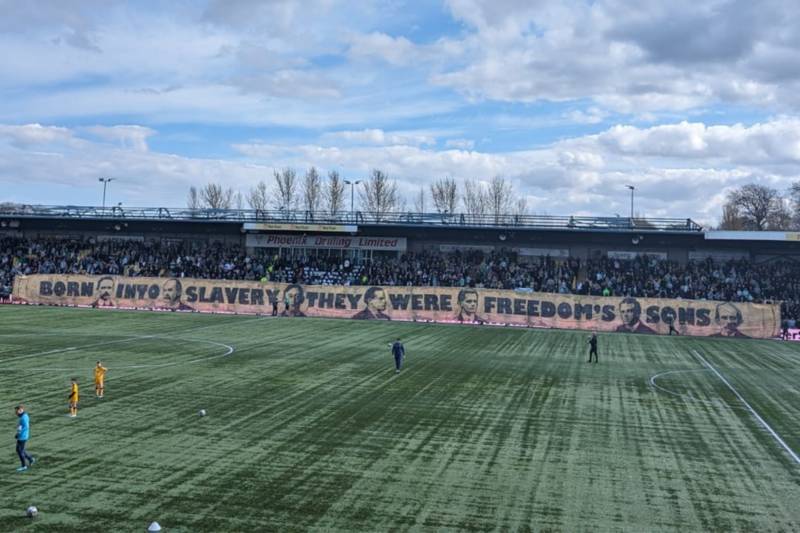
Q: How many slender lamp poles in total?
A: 3